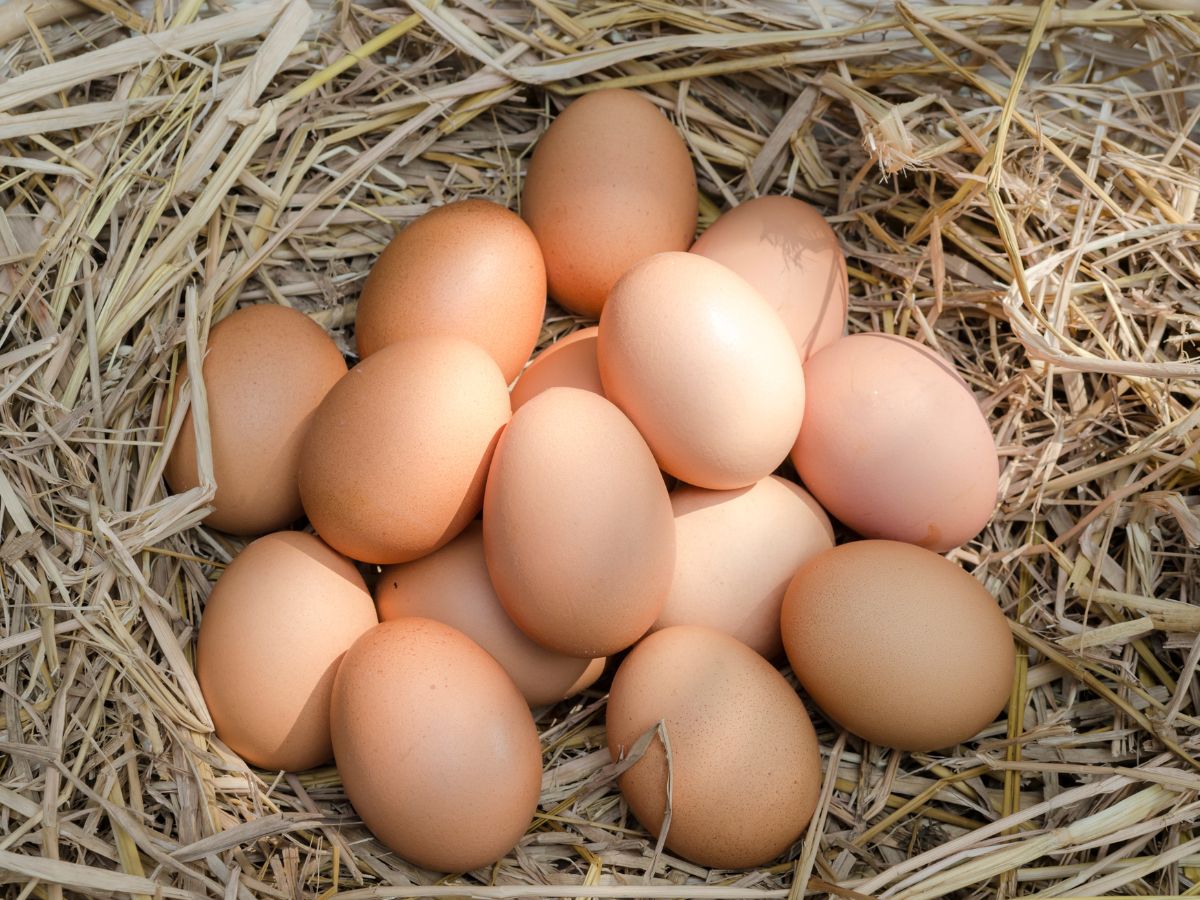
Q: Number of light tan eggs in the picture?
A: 15